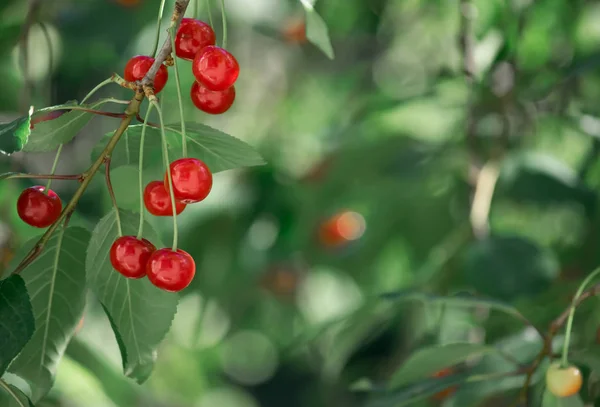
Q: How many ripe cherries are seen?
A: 9